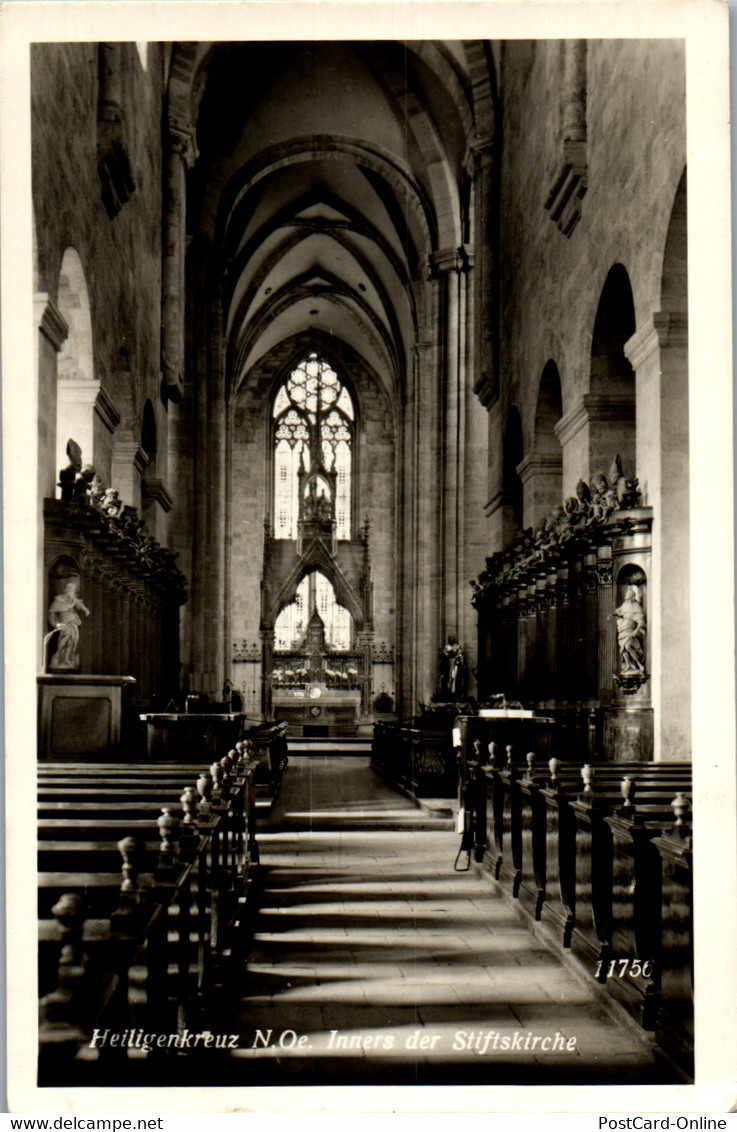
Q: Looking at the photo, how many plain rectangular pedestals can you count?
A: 1